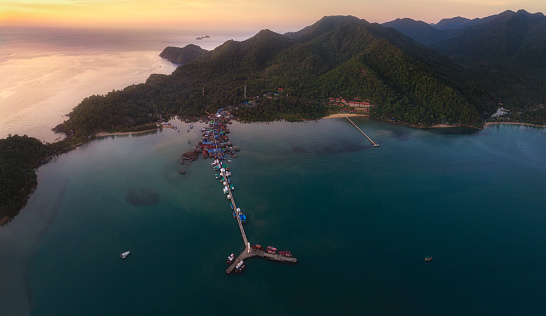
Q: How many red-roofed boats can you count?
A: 3